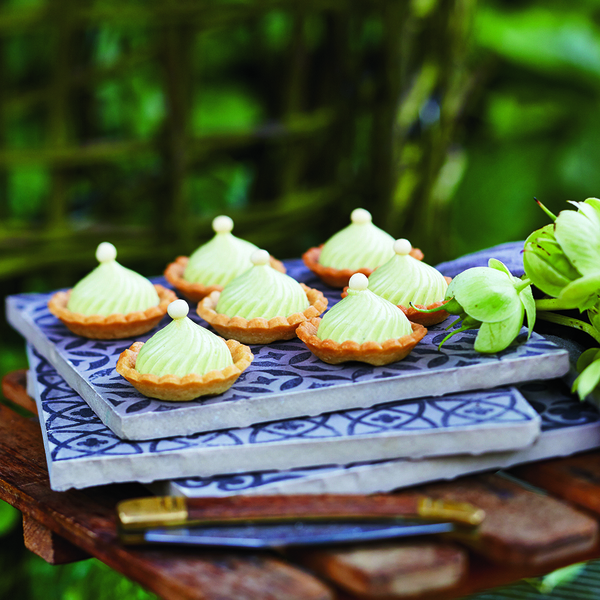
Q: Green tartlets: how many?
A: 7